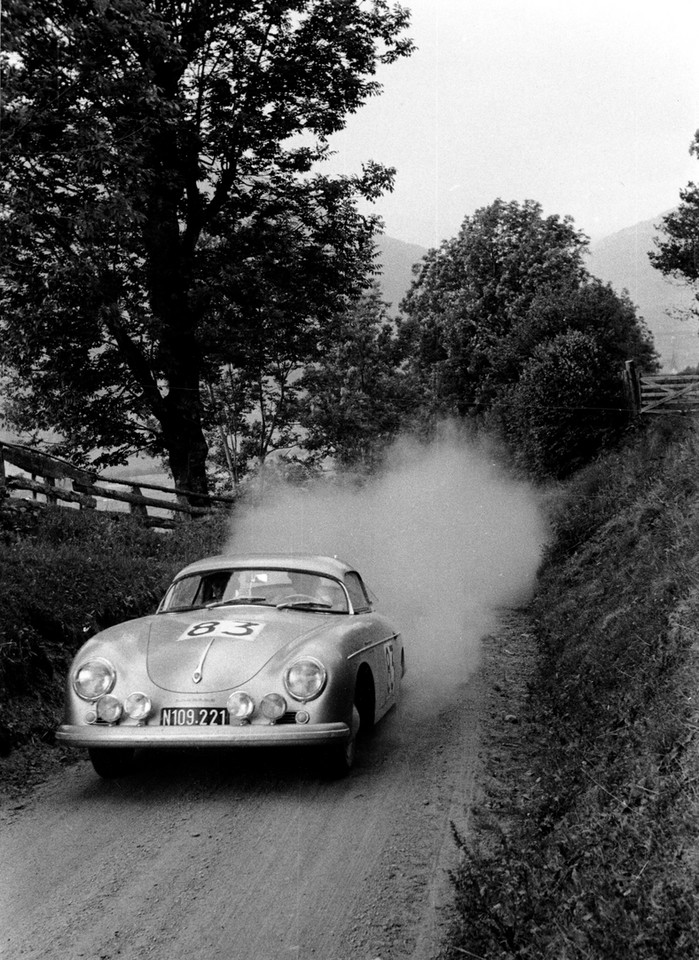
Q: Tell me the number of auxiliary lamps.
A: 4